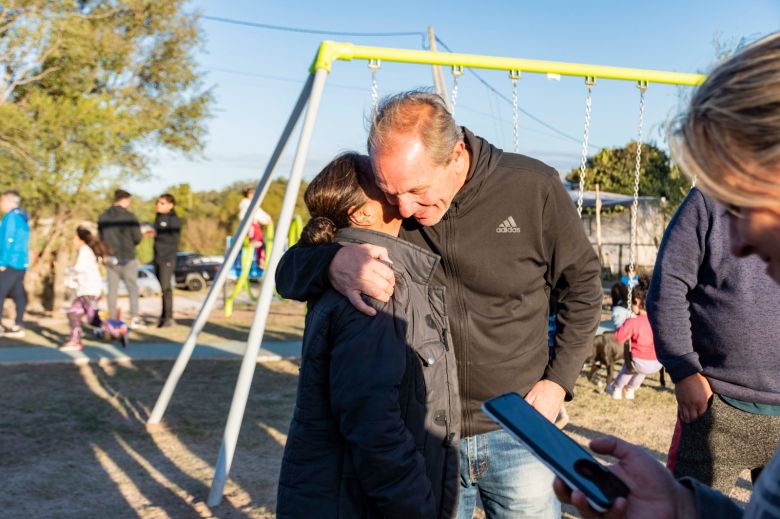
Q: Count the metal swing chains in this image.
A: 5